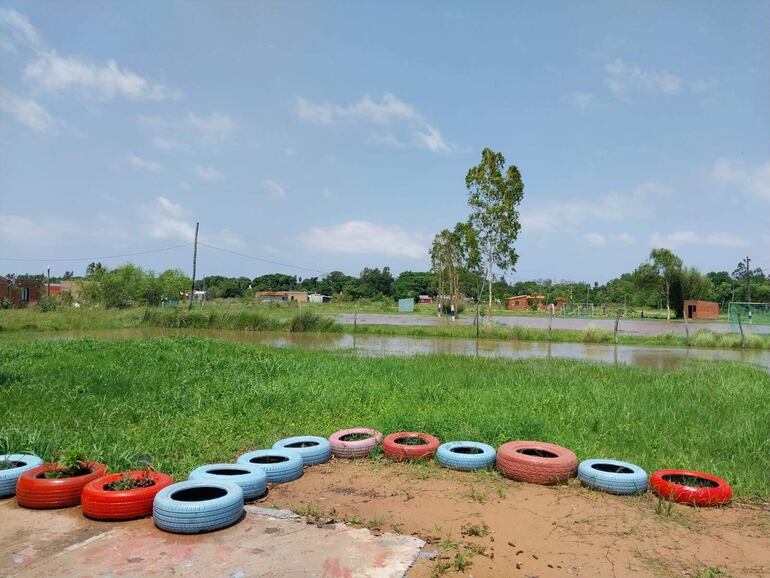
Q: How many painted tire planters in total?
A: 13